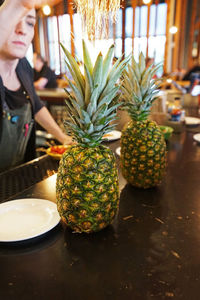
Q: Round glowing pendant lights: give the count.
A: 3